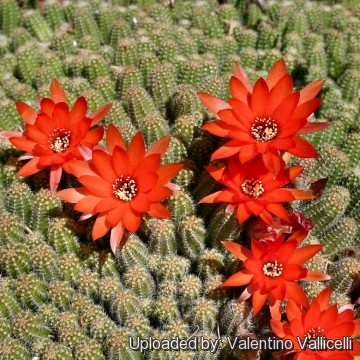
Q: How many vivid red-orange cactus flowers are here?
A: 6